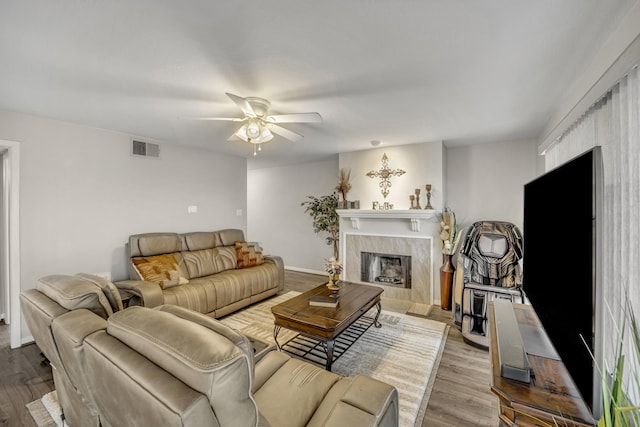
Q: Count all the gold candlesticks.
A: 3